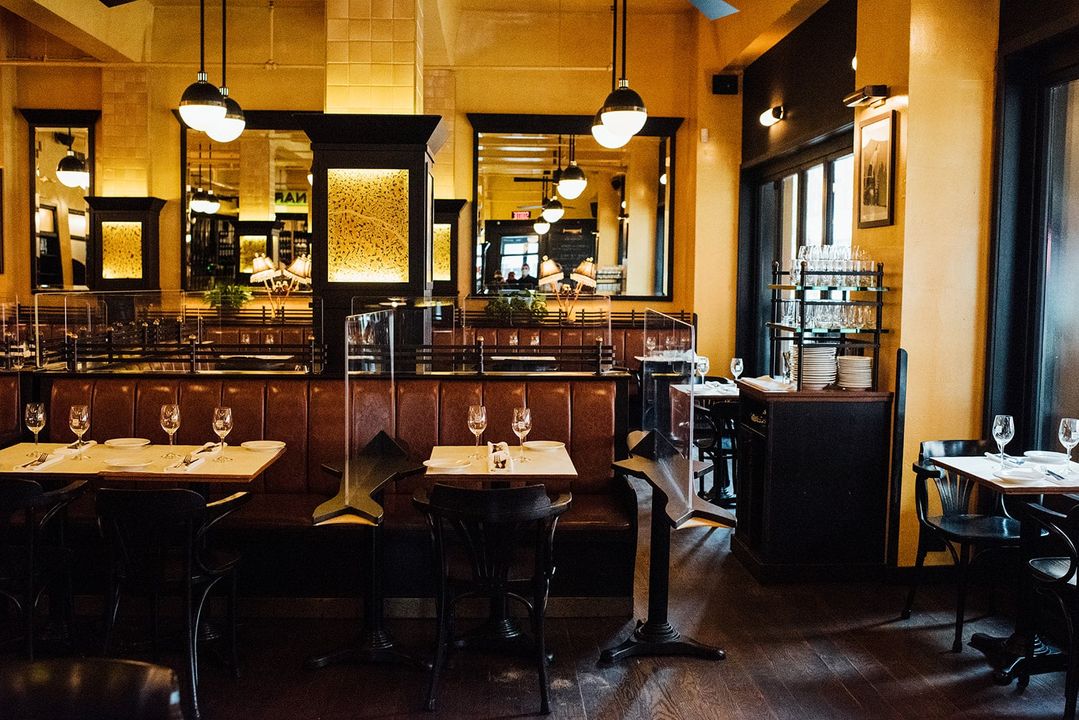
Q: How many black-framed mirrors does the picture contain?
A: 3